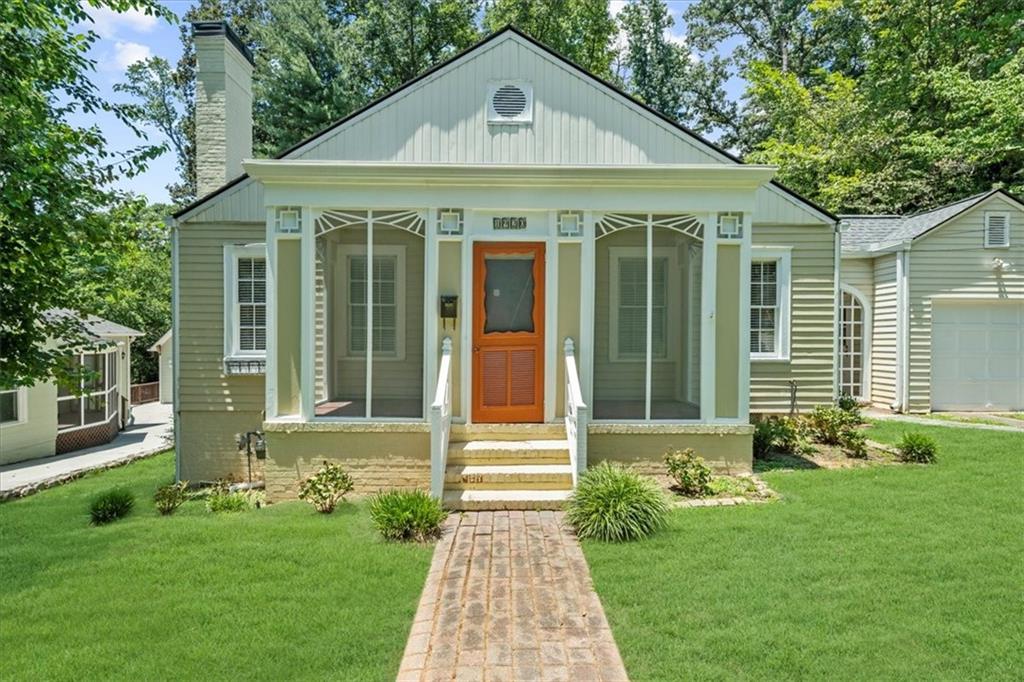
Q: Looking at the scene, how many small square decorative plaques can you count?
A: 4